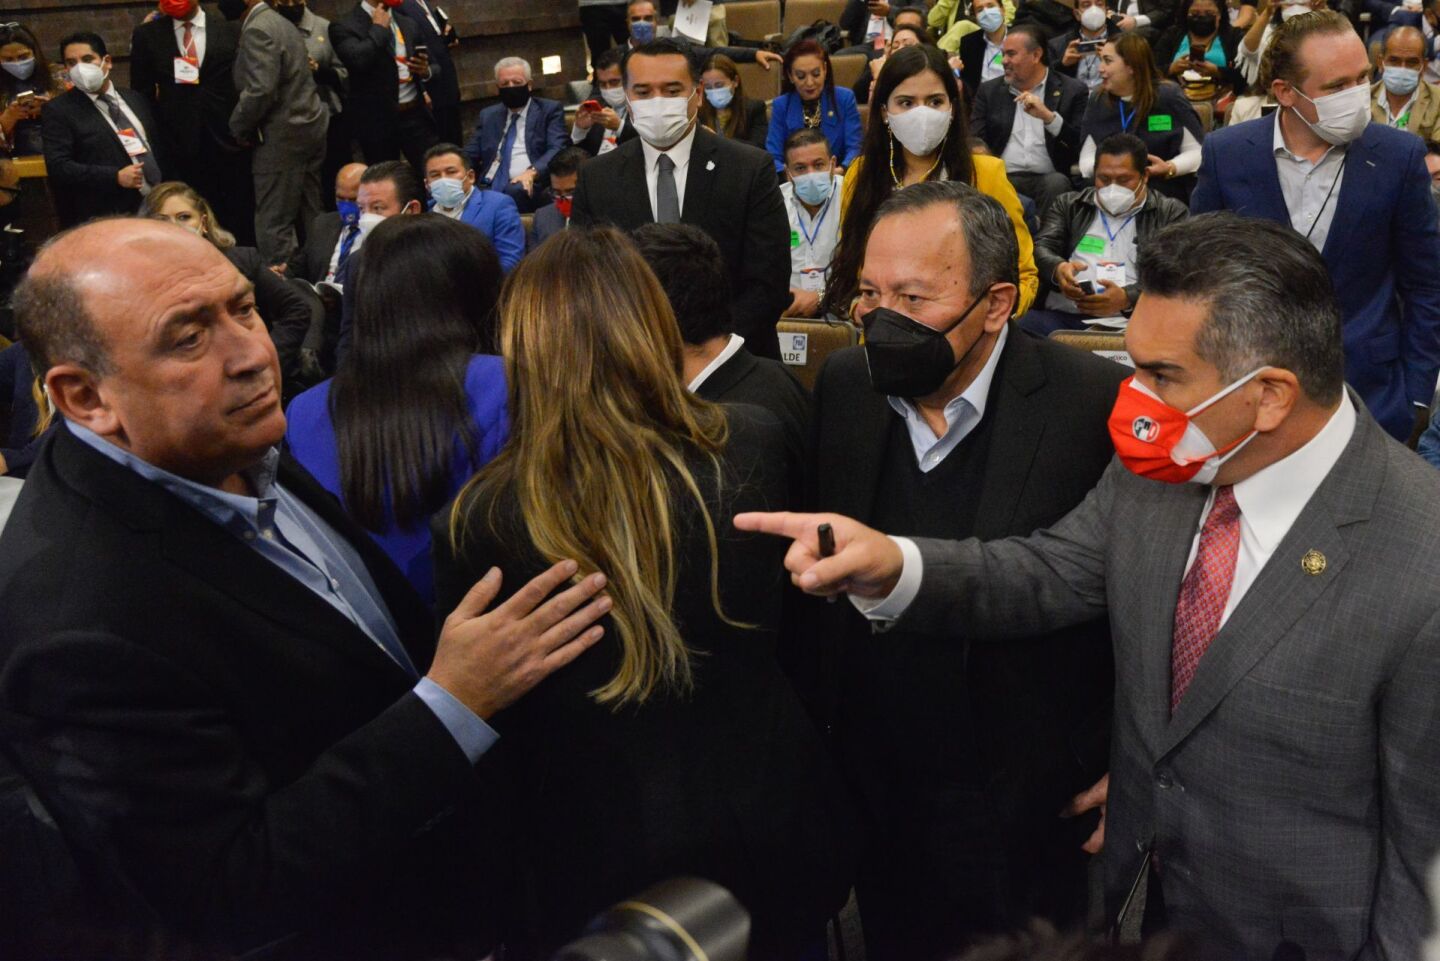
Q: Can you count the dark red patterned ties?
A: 1